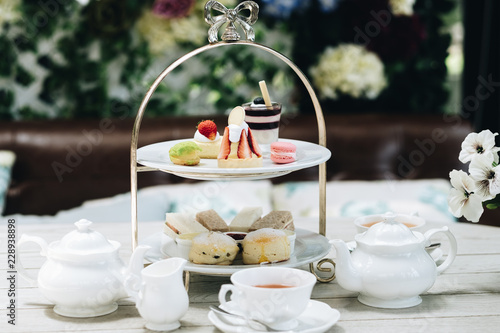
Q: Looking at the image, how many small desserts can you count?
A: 5